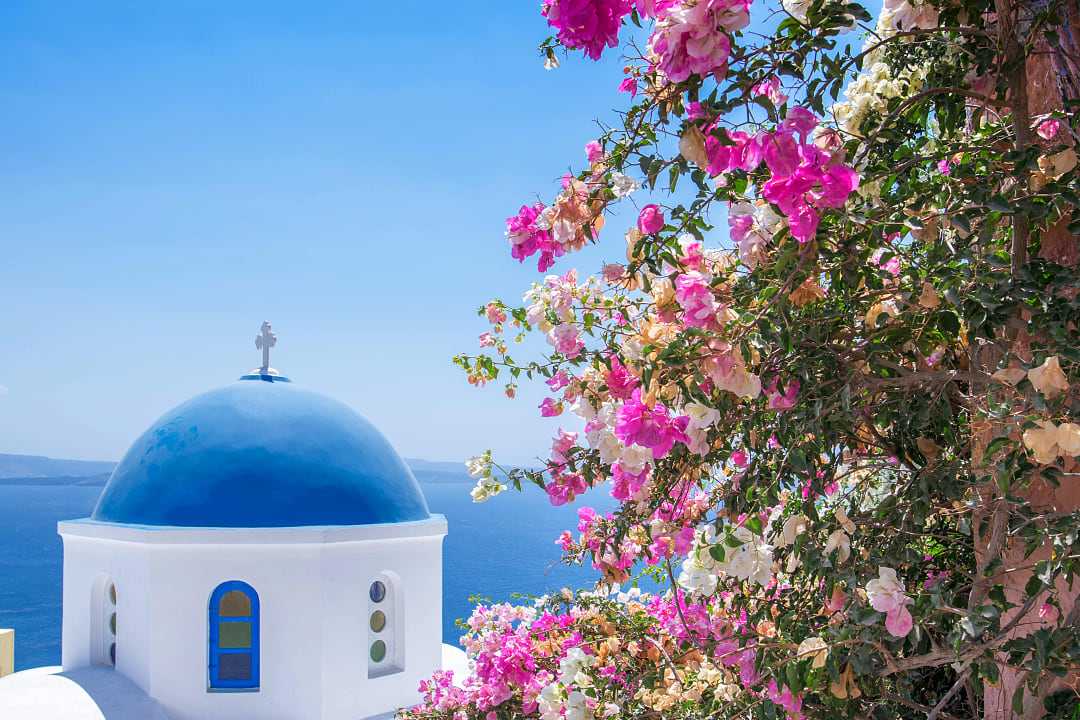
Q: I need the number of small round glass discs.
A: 6